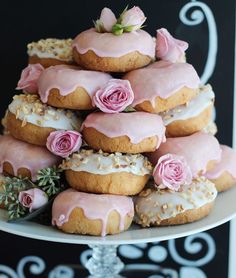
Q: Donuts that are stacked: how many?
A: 13